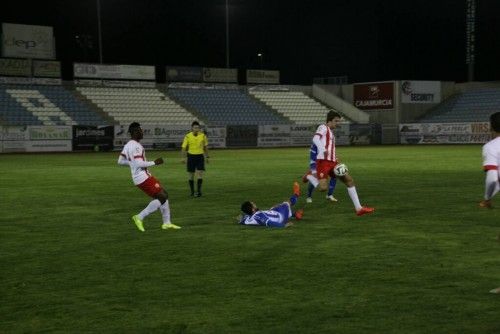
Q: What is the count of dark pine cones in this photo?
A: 0